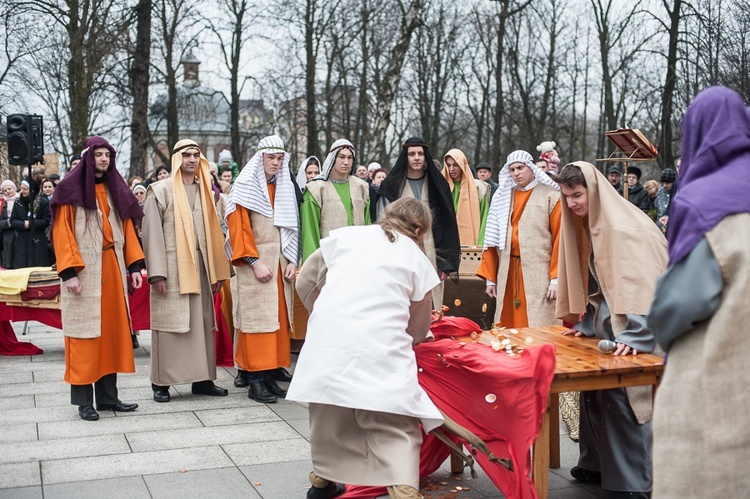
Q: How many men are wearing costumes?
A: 10